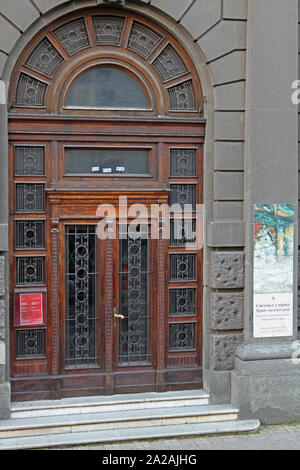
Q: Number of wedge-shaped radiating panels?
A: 7